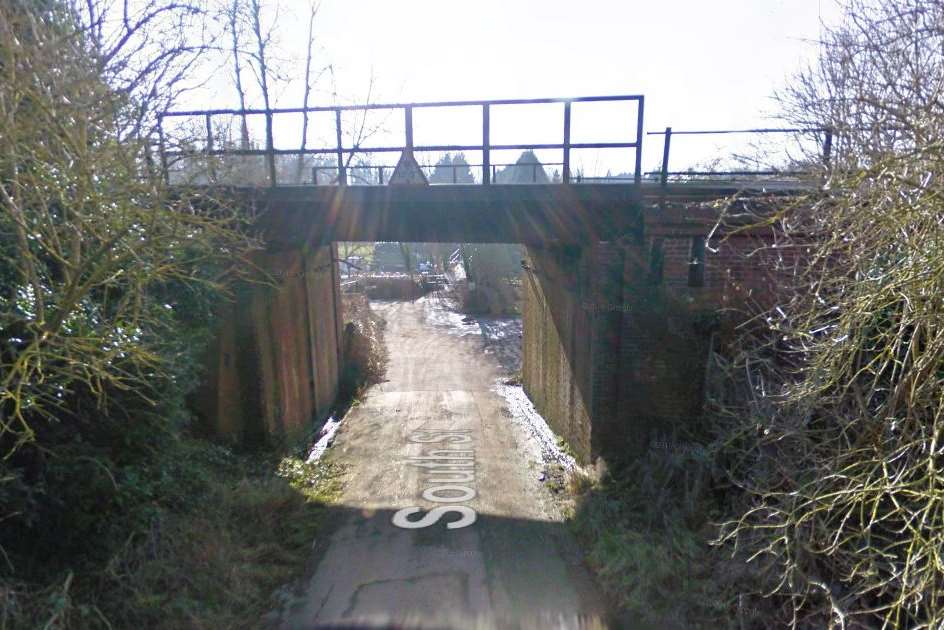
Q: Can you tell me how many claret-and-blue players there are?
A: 0